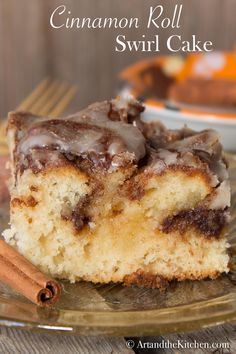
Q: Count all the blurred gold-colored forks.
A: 1